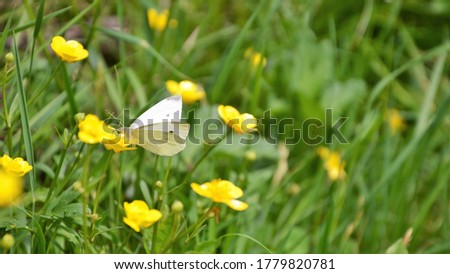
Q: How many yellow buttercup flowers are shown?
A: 13